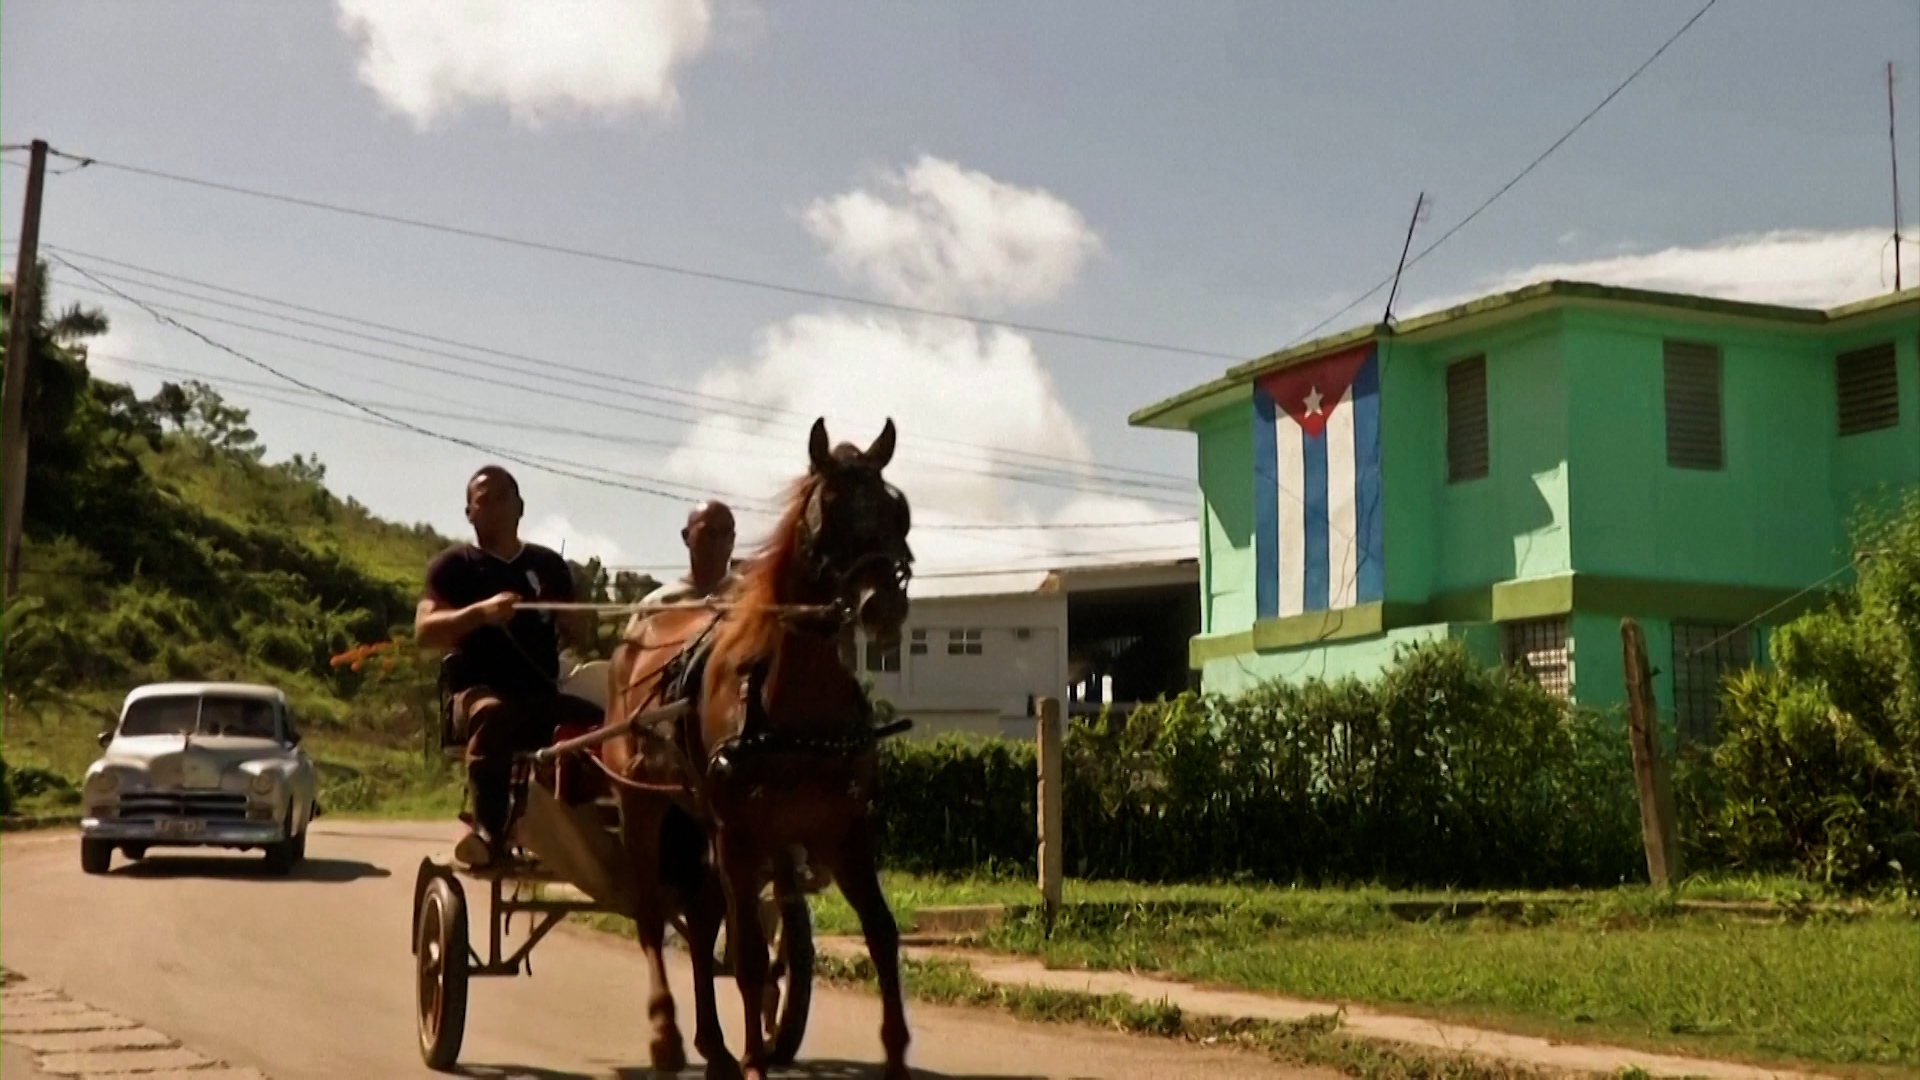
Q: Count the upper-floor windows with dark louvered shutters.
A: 3